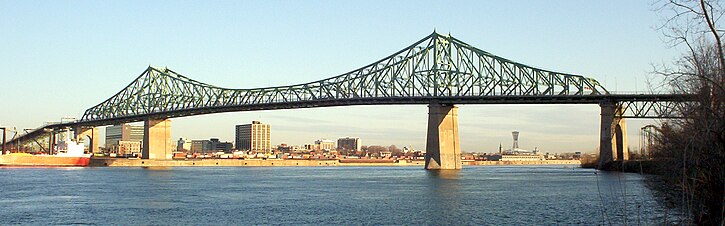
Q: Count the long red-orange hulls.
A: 1